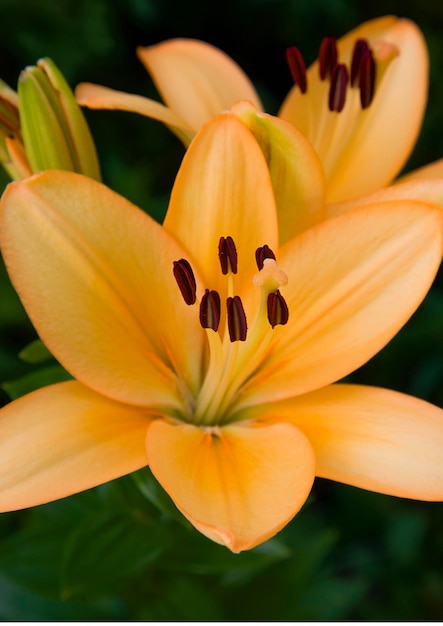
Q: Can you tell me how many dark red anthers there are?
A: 11